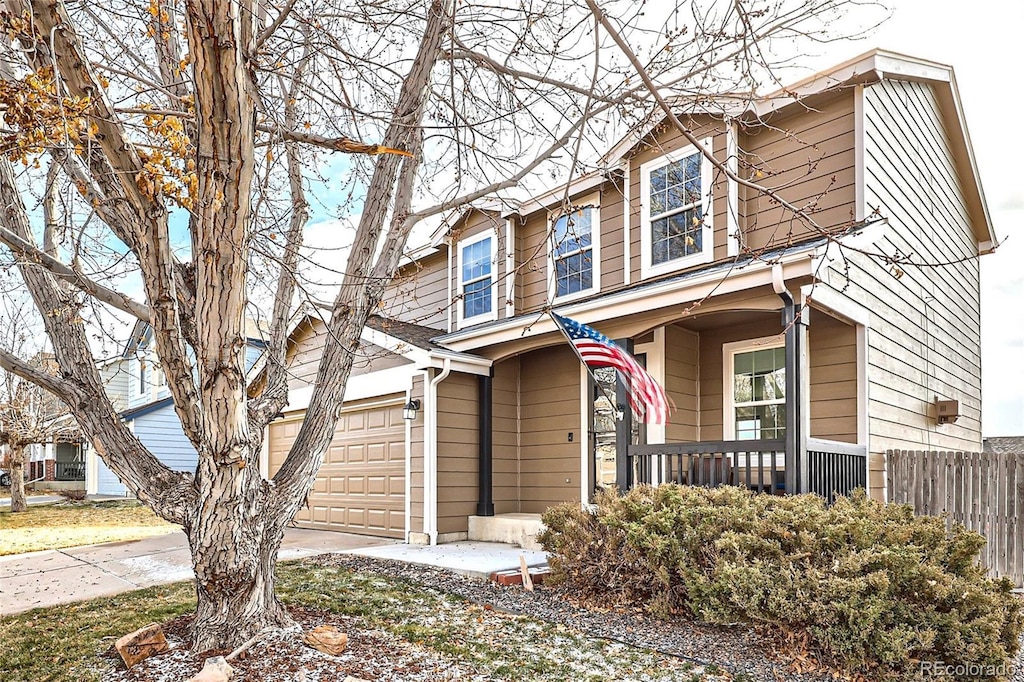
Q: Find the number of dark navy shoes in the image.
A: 0